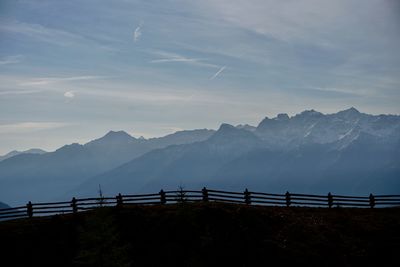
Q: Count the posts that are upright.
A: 9